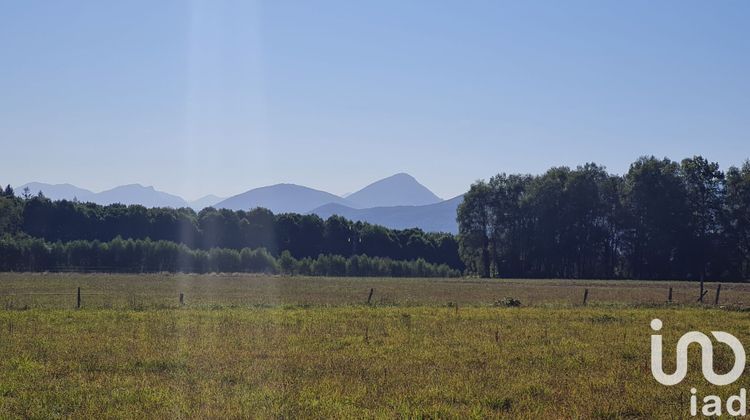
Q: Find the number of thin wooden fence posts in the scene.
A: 7